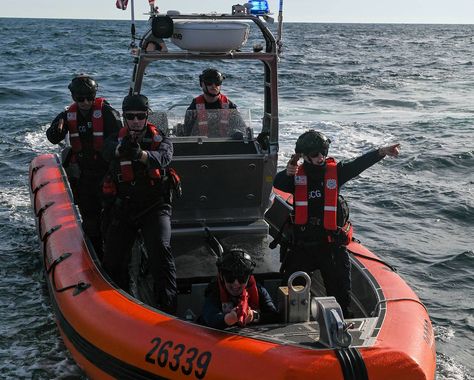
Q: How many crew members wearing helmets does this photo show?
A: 5